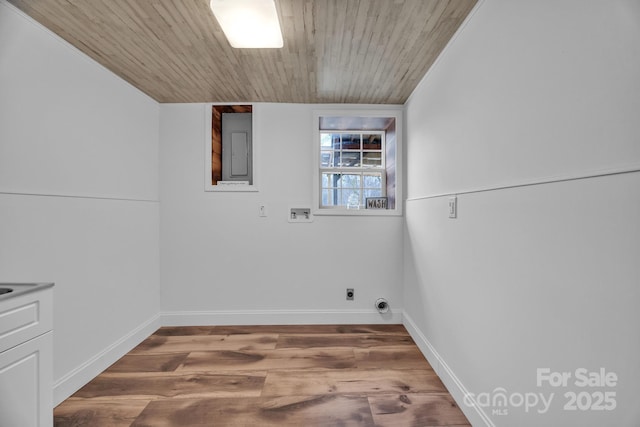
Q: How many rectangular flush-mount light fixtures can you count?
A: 1